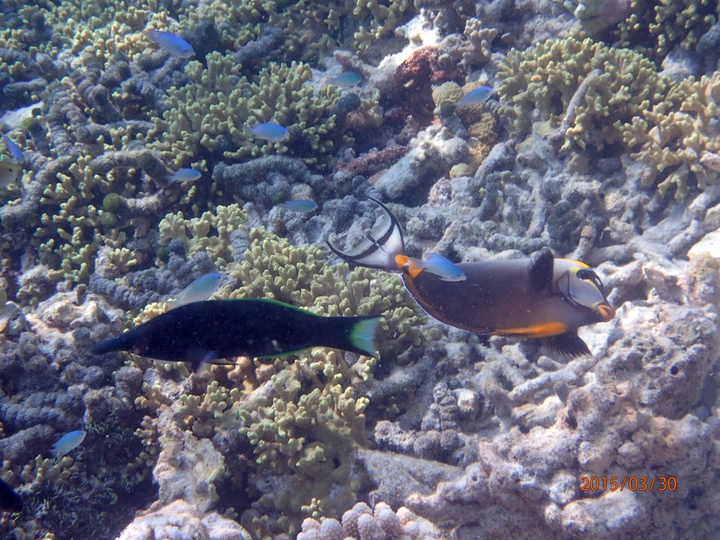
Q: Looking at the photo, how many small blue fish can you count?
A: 10